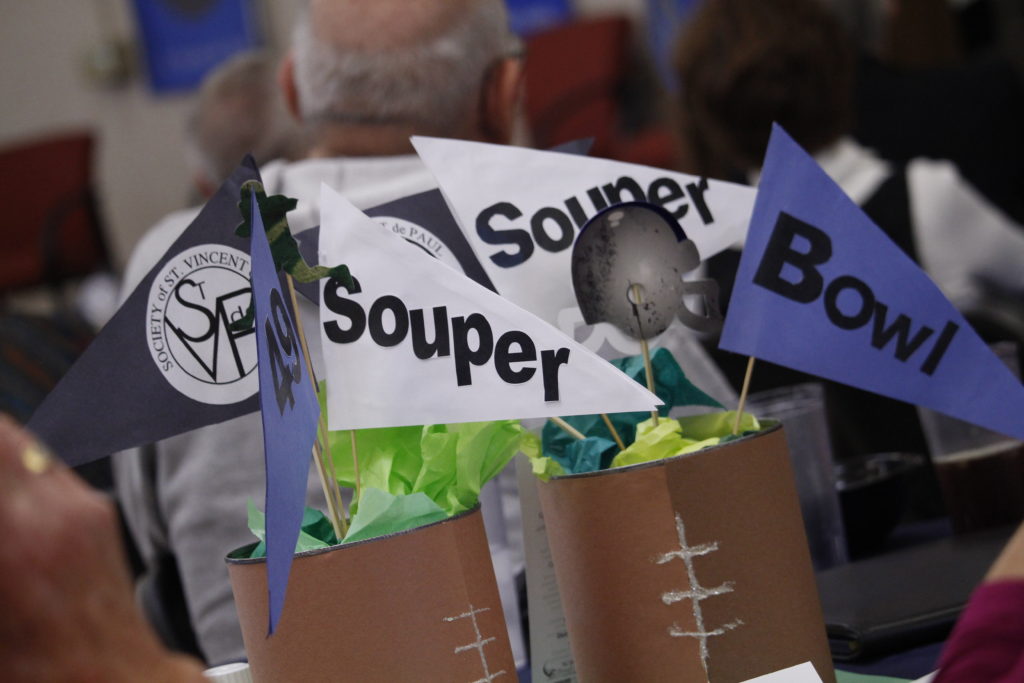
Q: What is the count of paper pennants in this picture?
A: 6